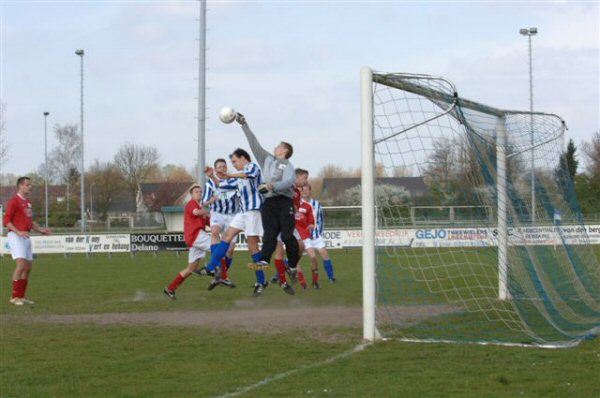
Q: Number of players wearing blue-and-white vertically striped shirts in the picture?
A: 3